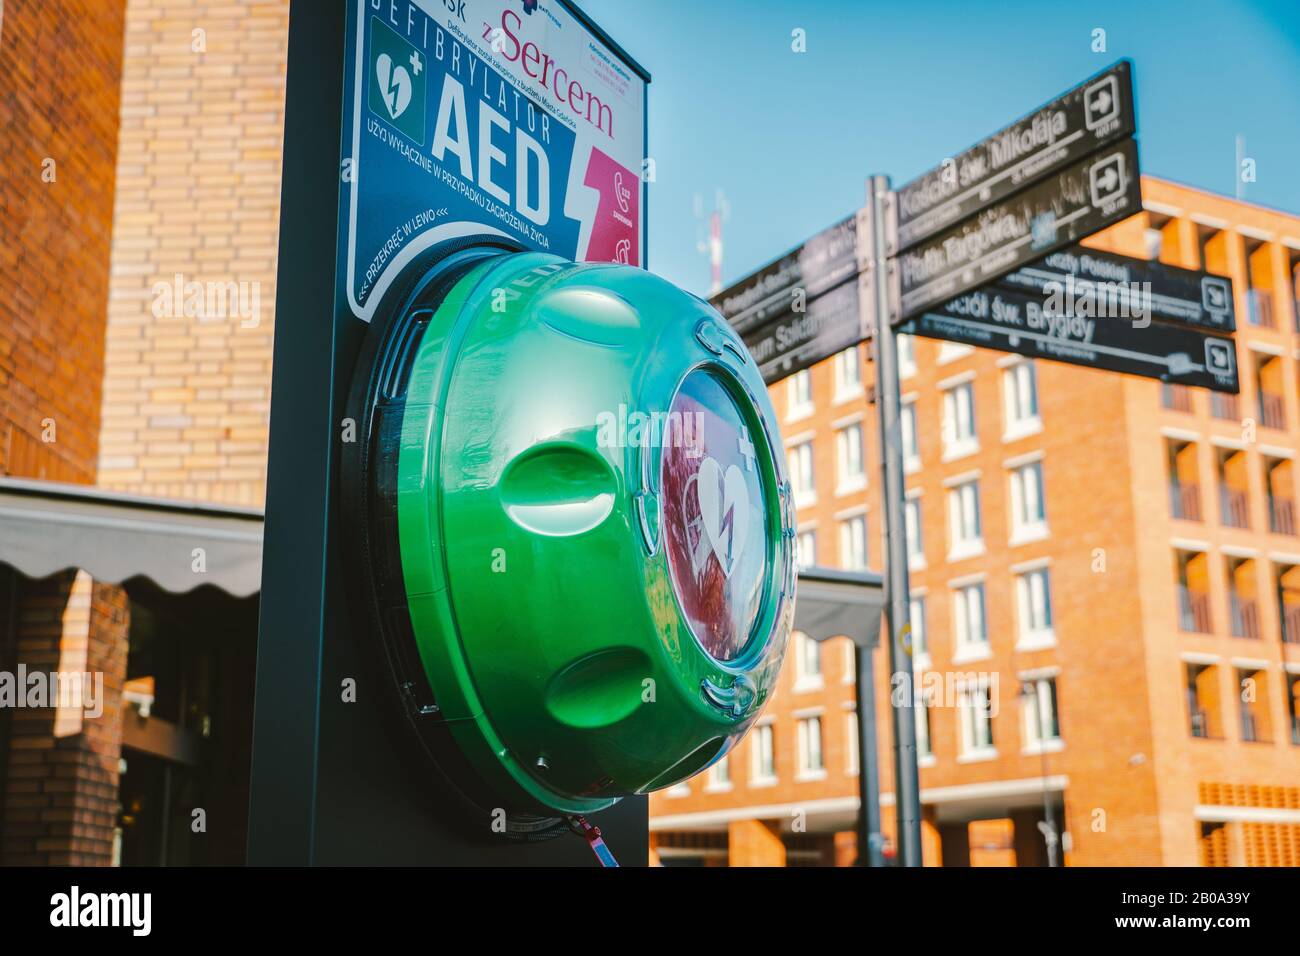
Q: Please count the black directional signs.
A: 6